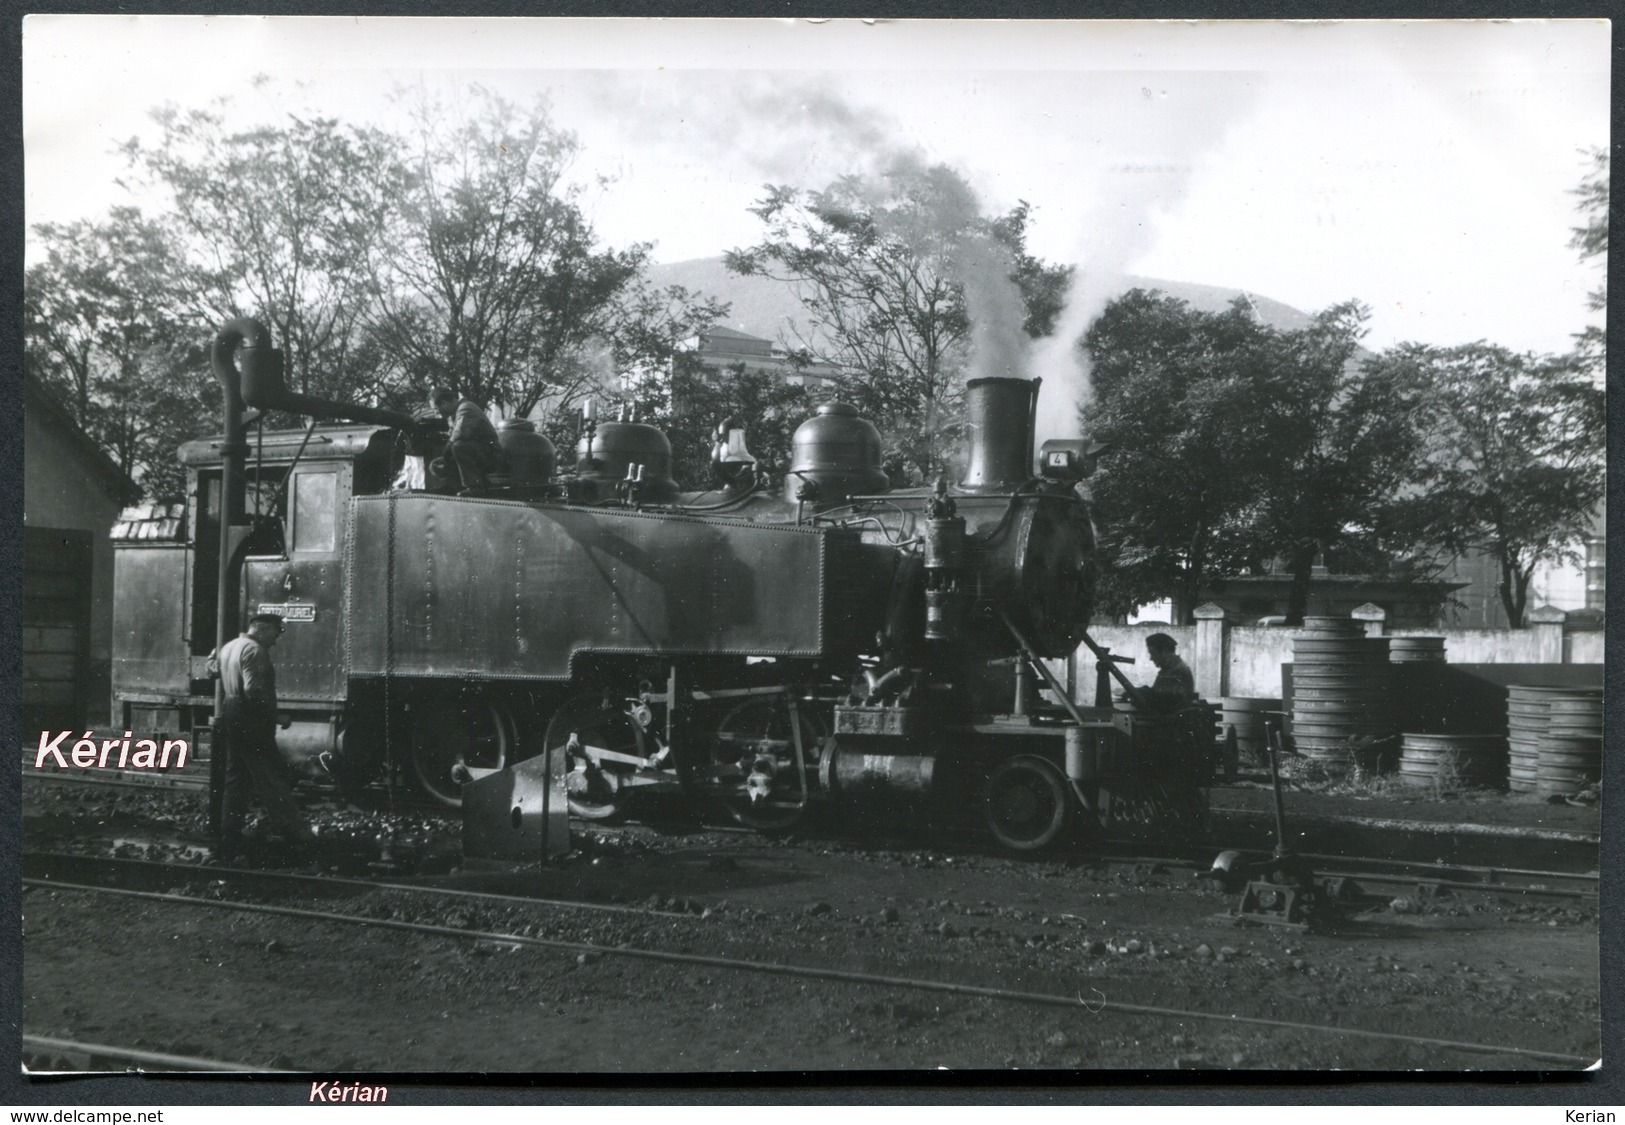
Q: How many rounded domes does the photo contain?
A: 3